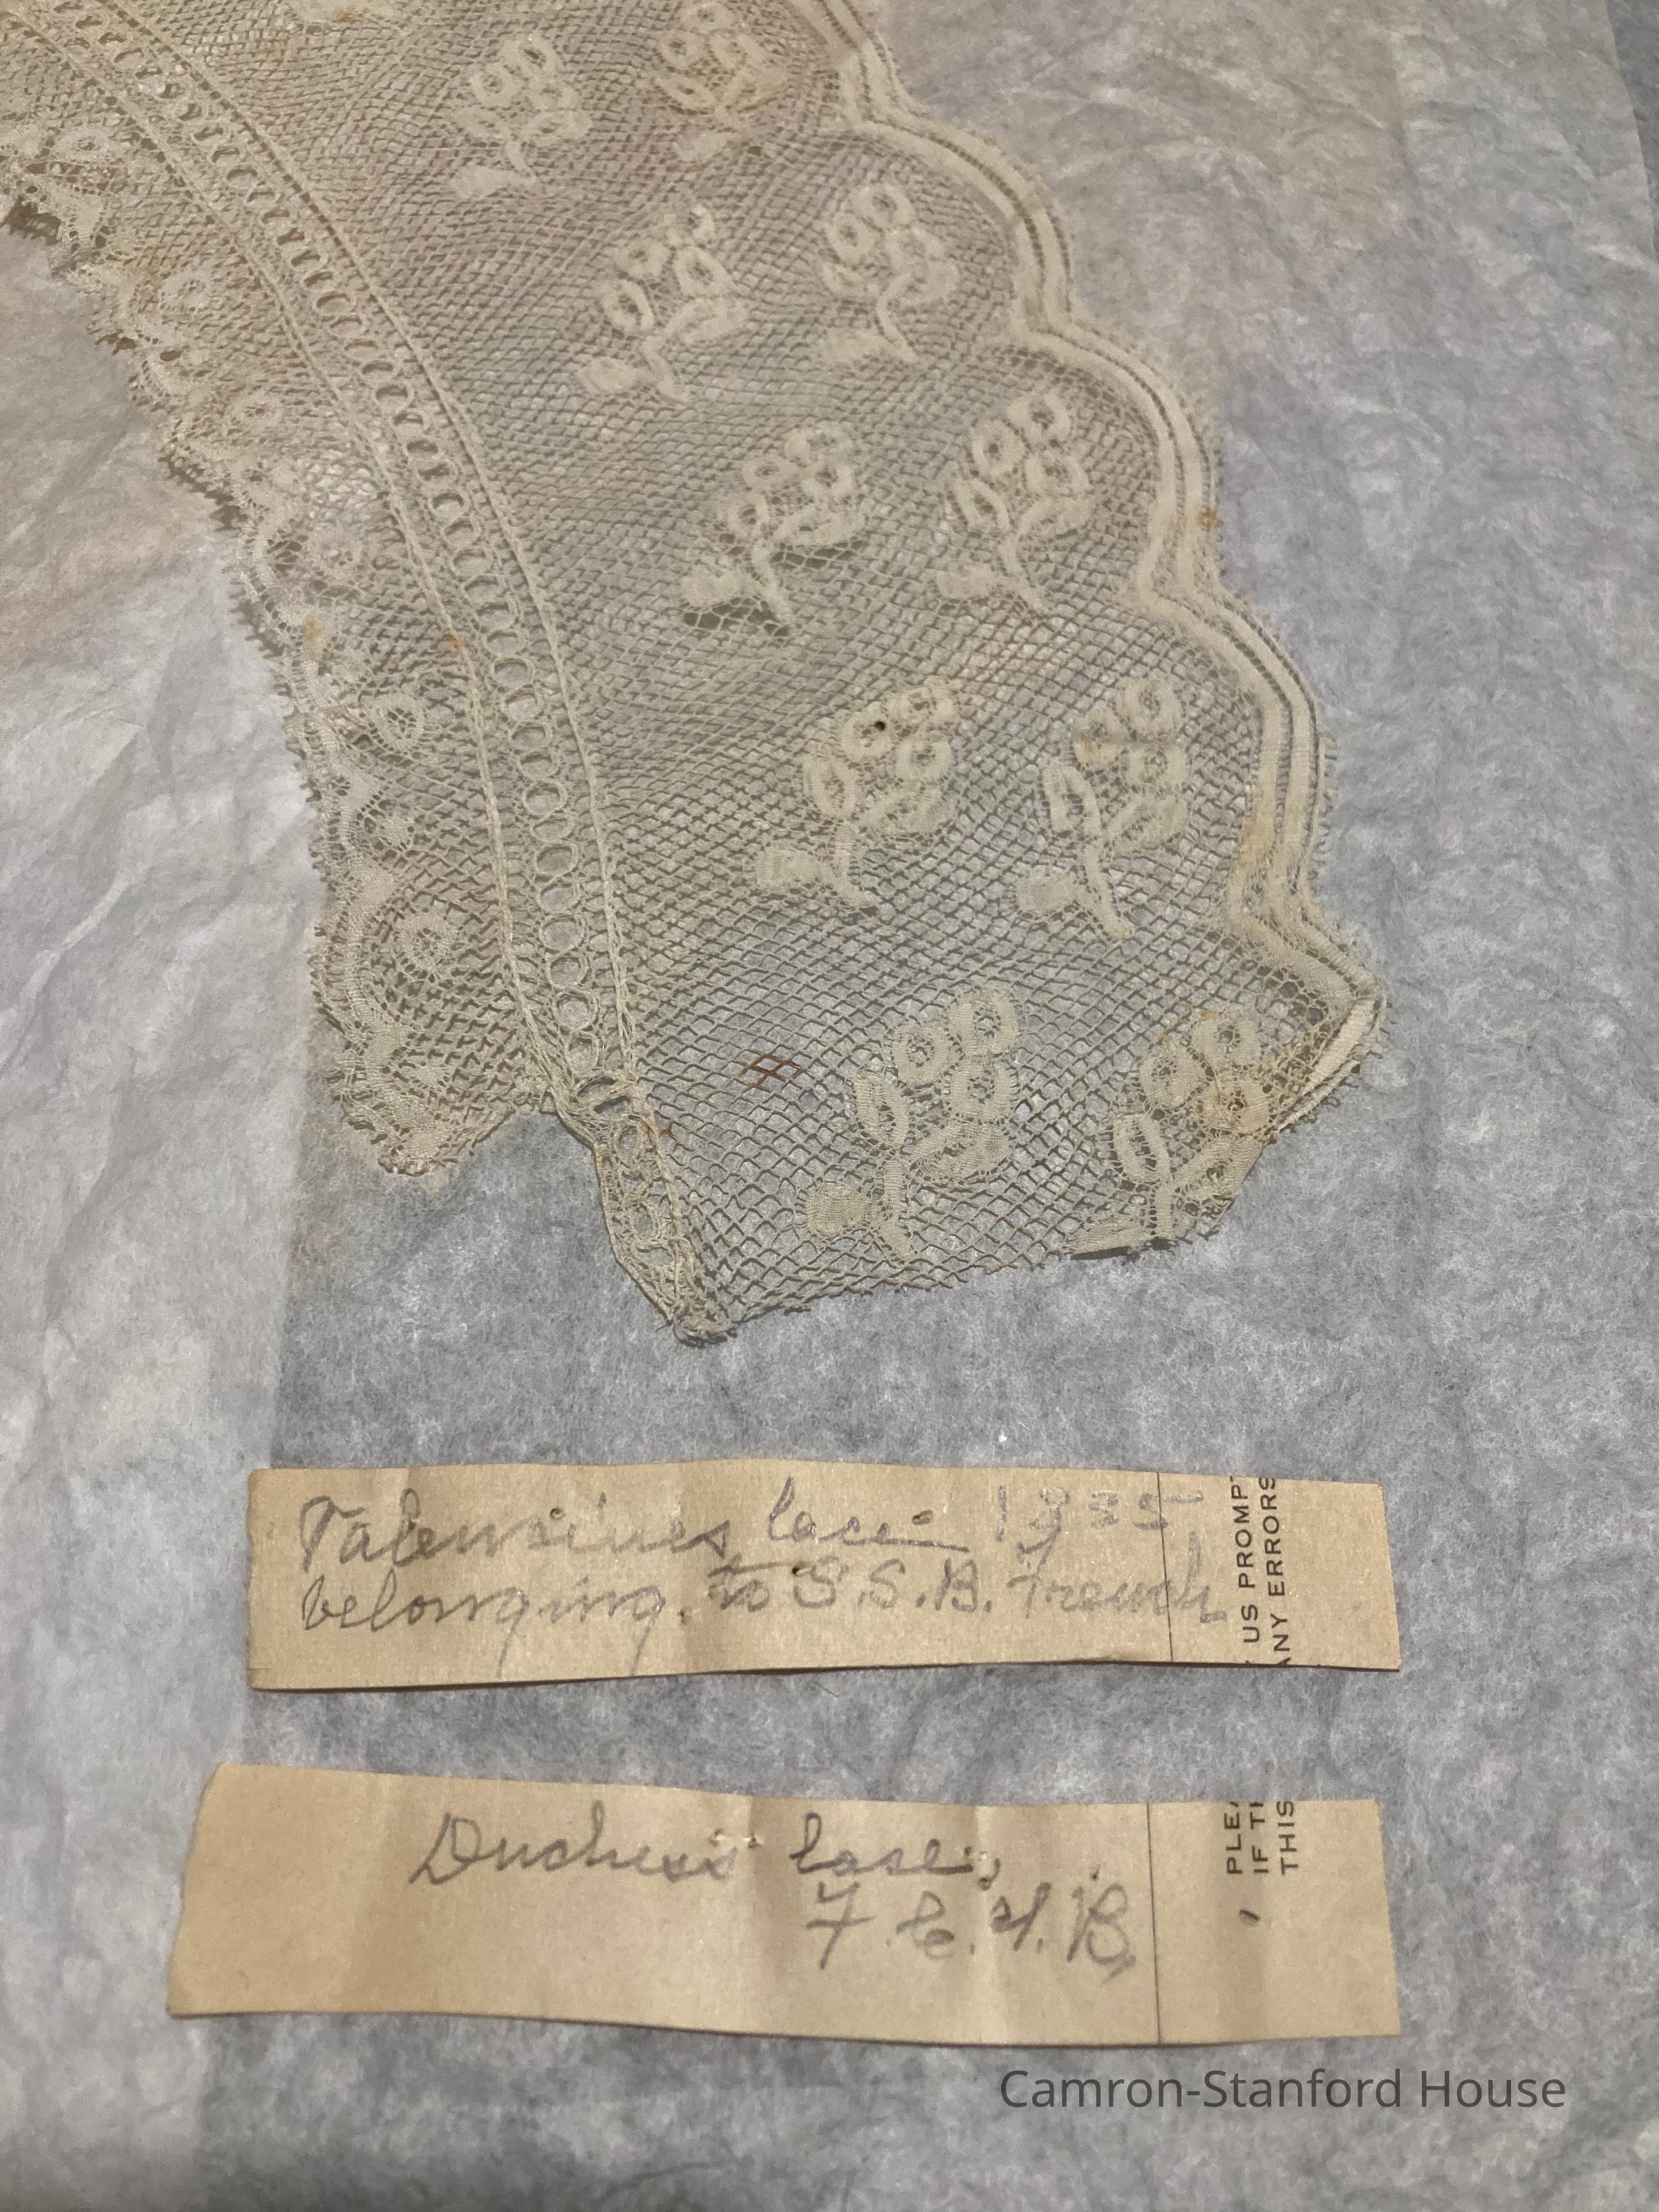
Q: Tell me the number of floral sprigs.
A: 10